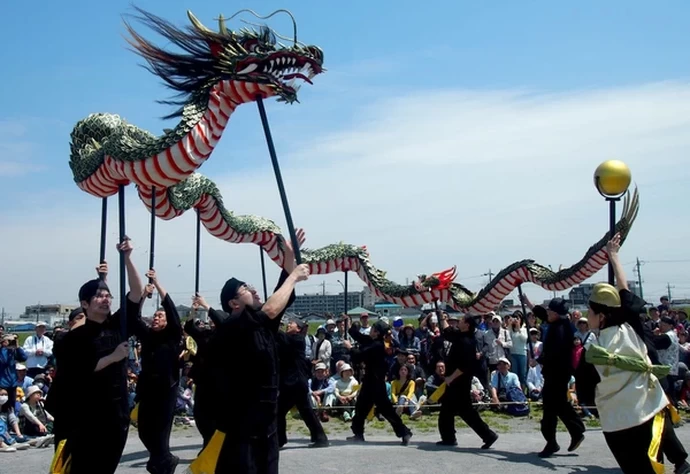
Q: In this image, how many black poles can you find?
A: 10